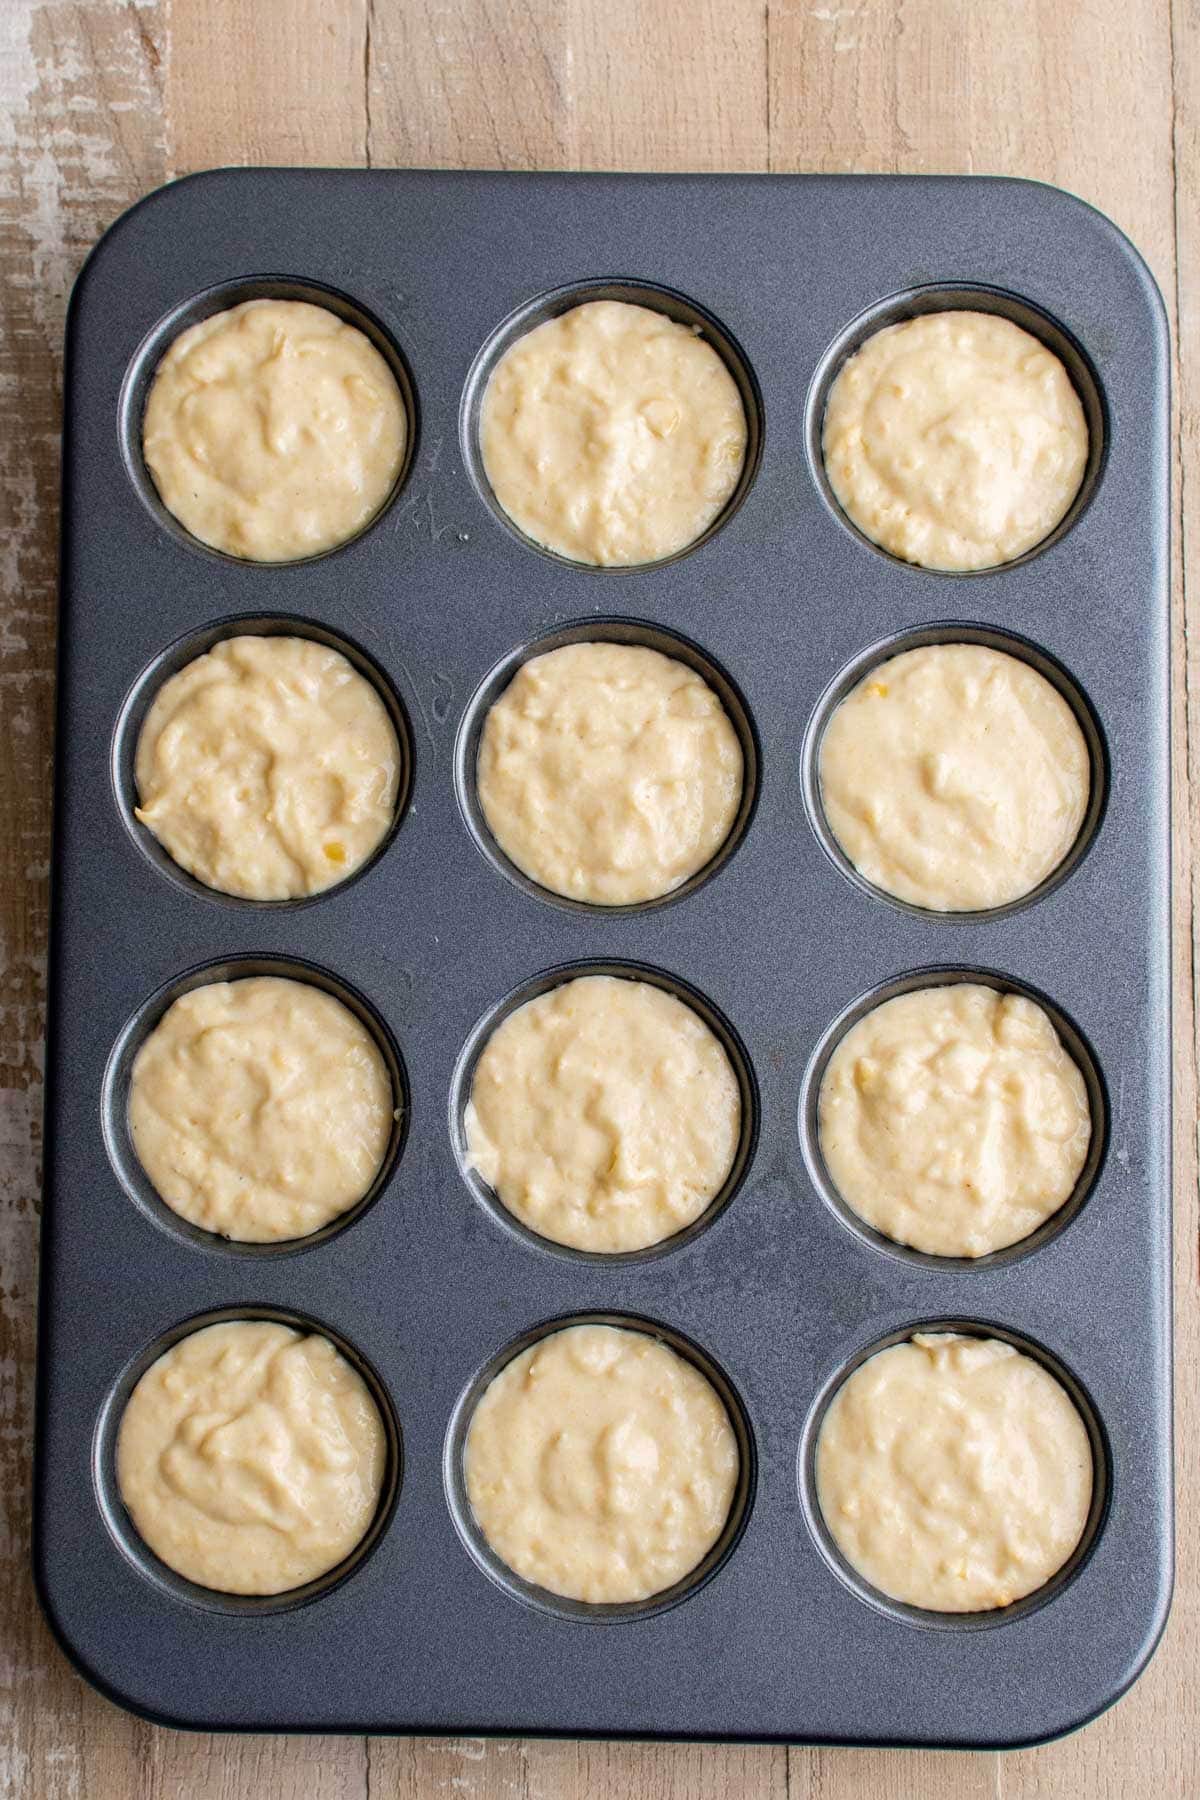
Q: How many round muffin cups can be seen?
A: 12